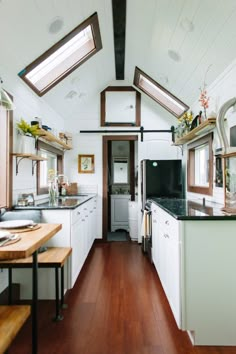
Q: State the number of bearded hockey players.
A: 0